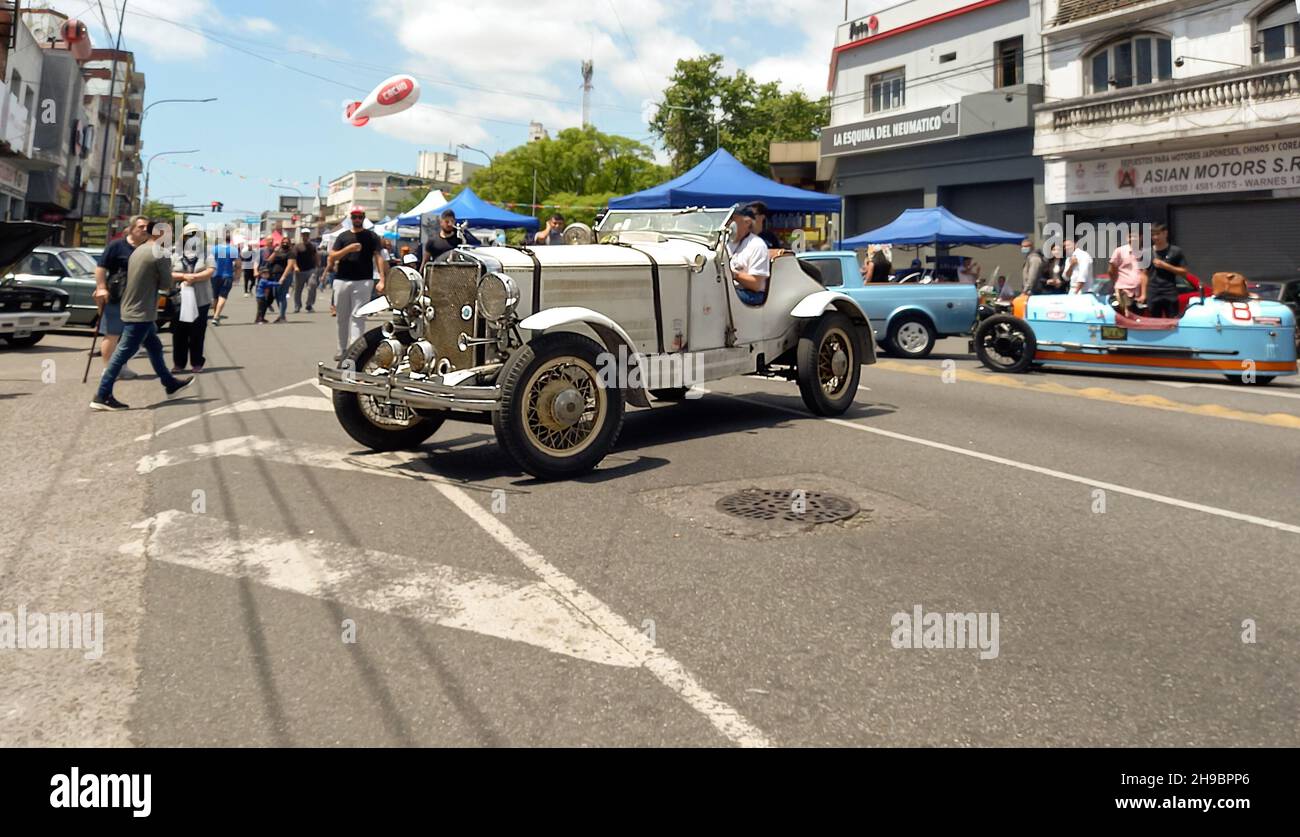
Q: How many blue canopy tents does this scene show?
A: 3